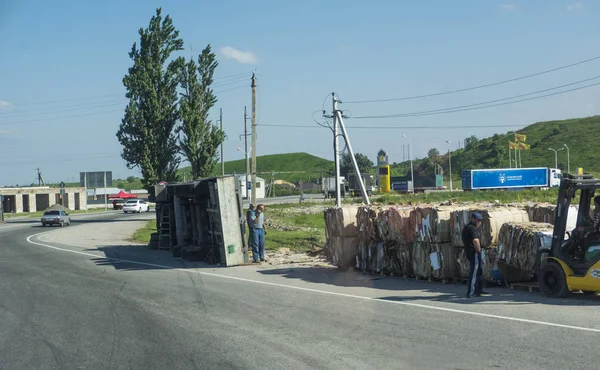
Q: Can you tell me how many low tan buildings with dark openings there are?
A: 1